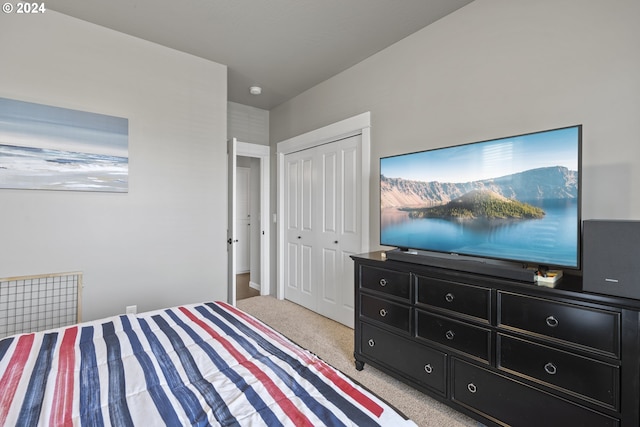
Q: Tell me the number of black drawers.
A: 8